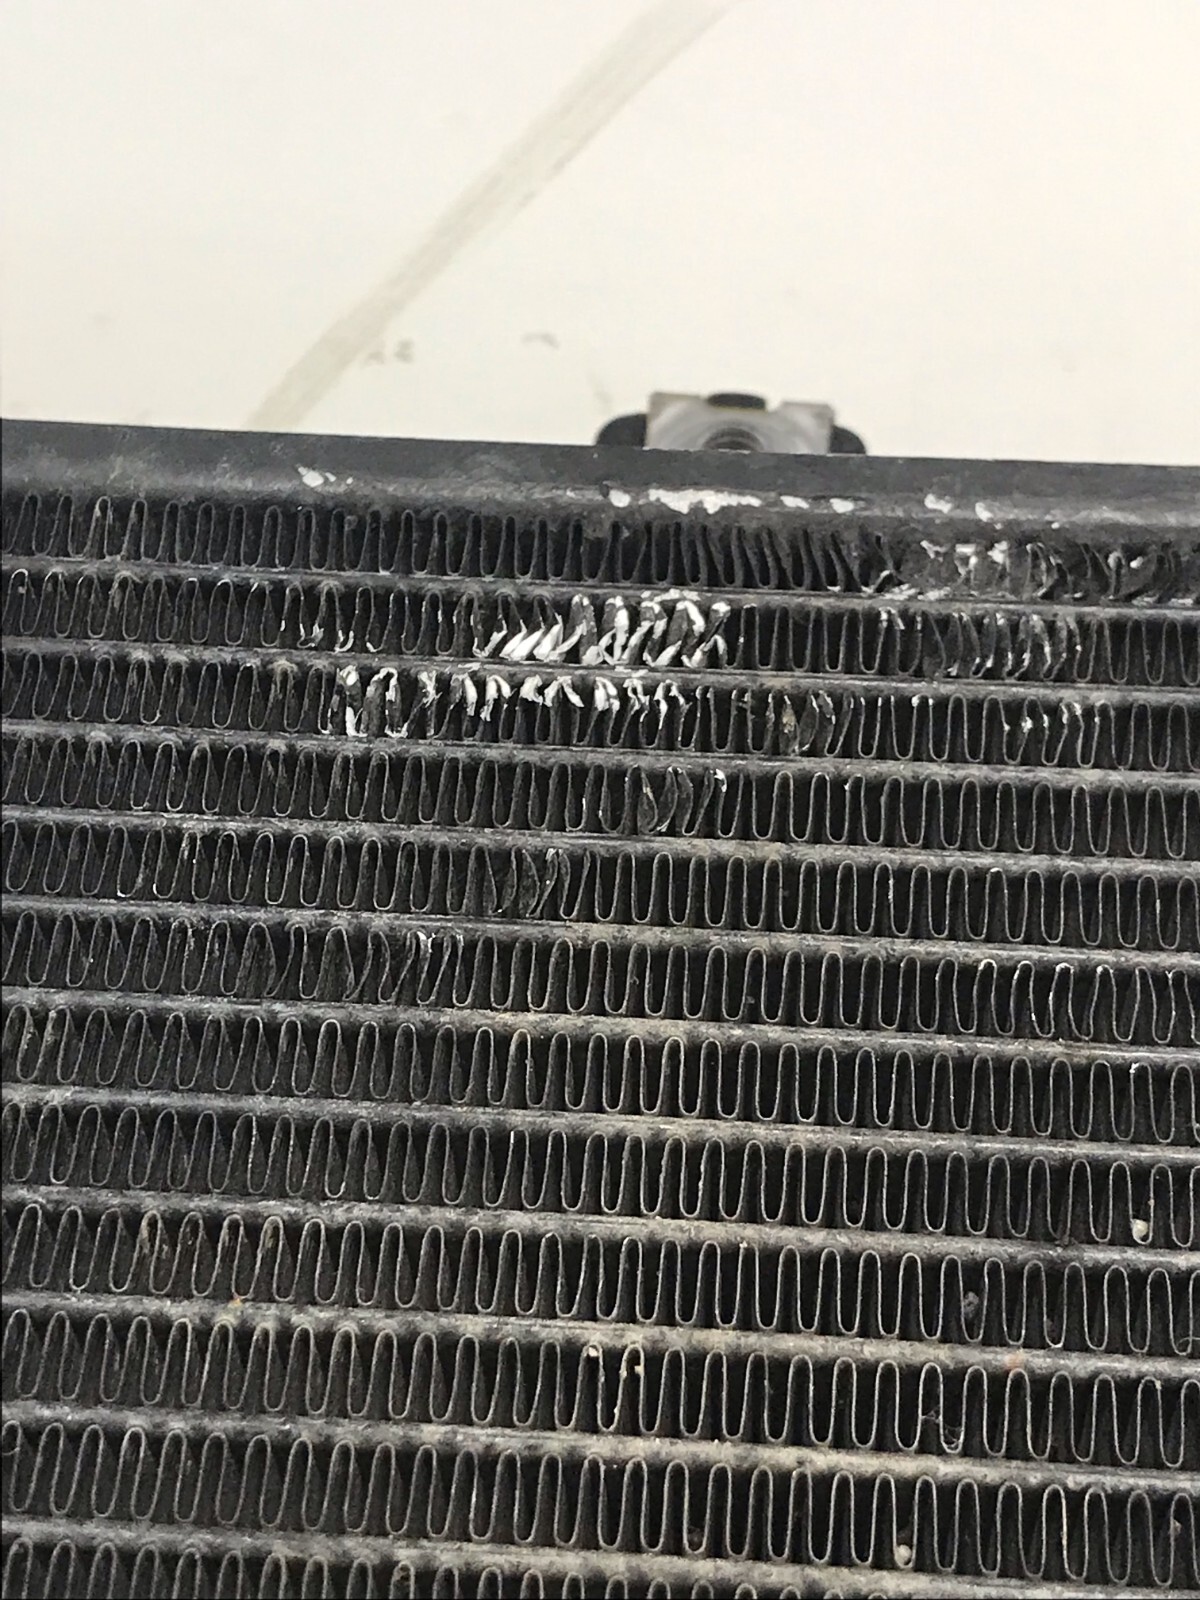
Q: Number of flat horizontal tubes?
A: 11